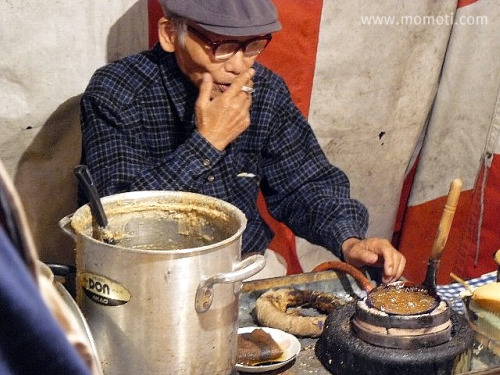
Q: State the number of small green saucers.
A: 0